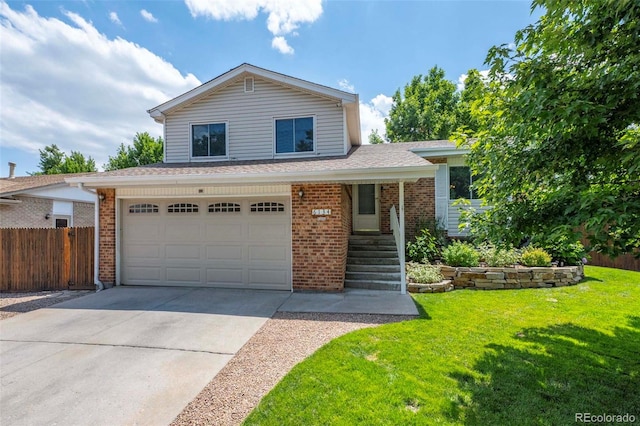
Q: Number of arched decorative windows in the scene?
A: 4